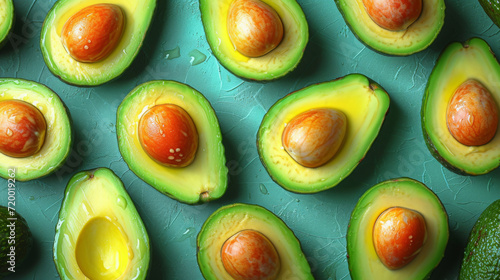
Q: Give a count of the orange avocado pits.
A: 9